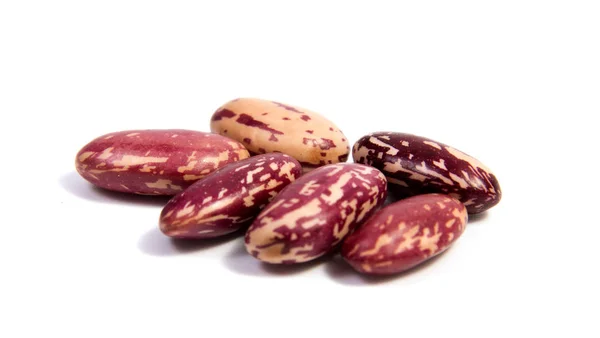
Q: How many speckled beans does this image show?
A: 6